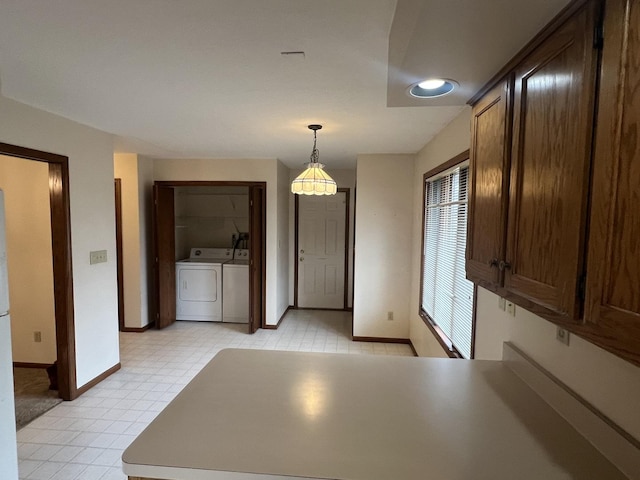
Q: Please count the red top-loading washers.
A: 0